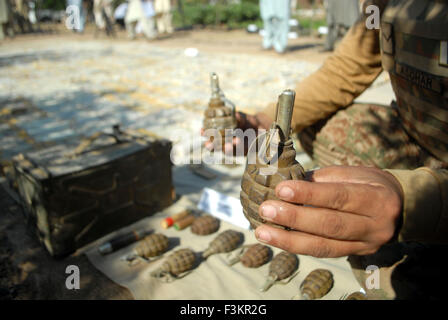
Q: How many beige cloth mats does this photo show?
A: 1